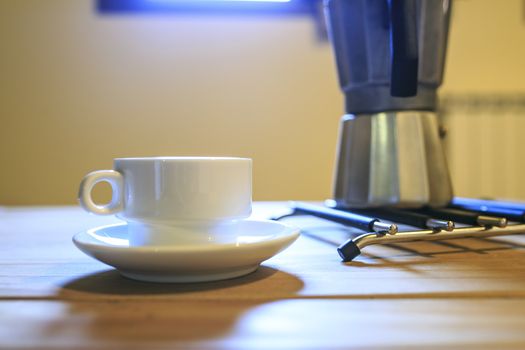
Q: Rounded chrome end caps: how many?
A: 3